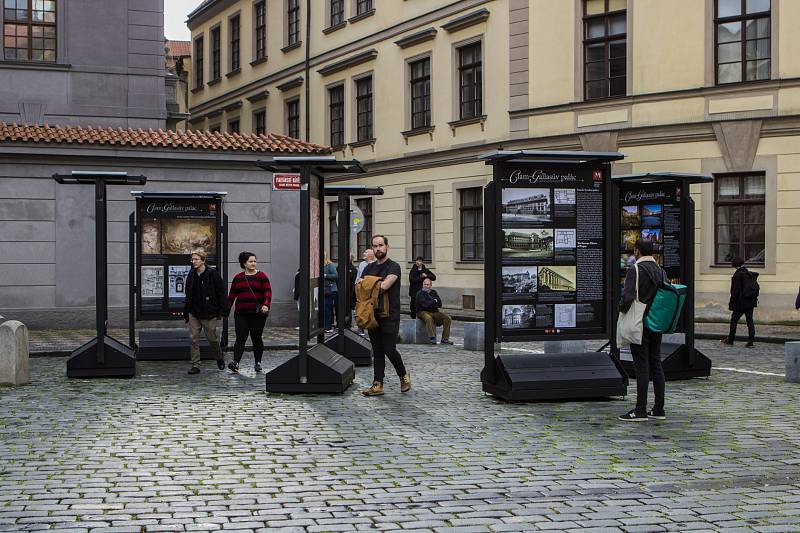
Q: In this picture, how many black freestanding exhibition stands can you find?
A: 6